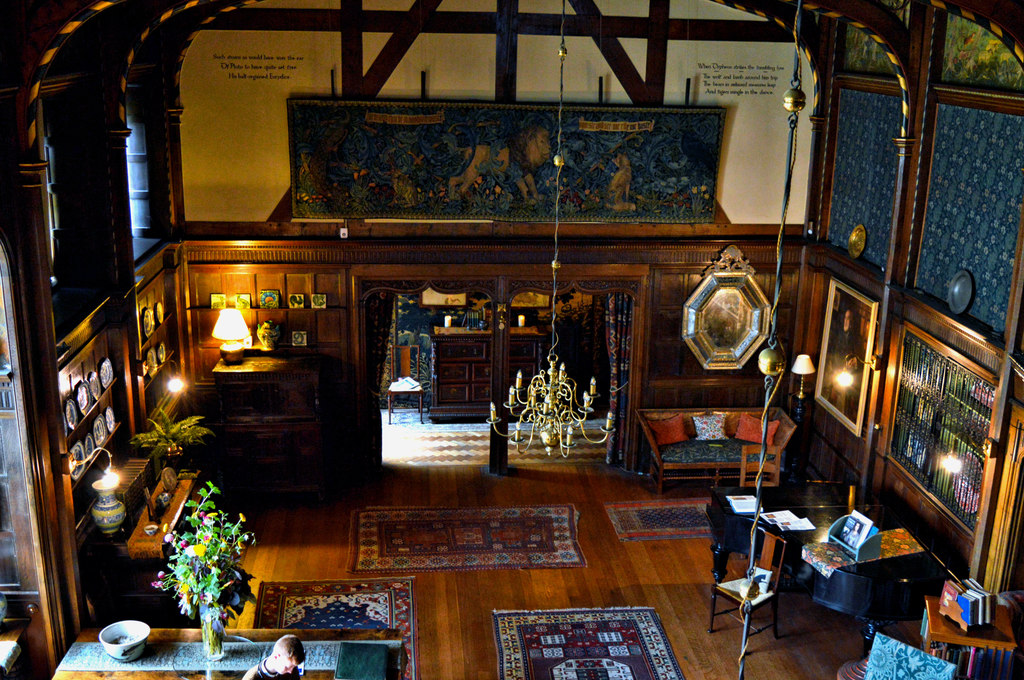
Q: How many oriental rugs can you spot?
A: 4